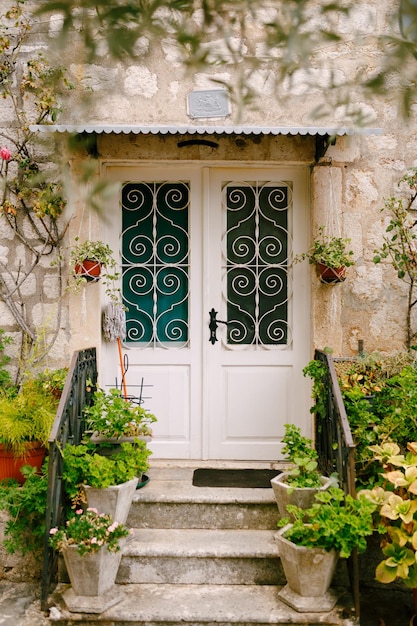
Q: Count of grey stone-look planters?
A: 4